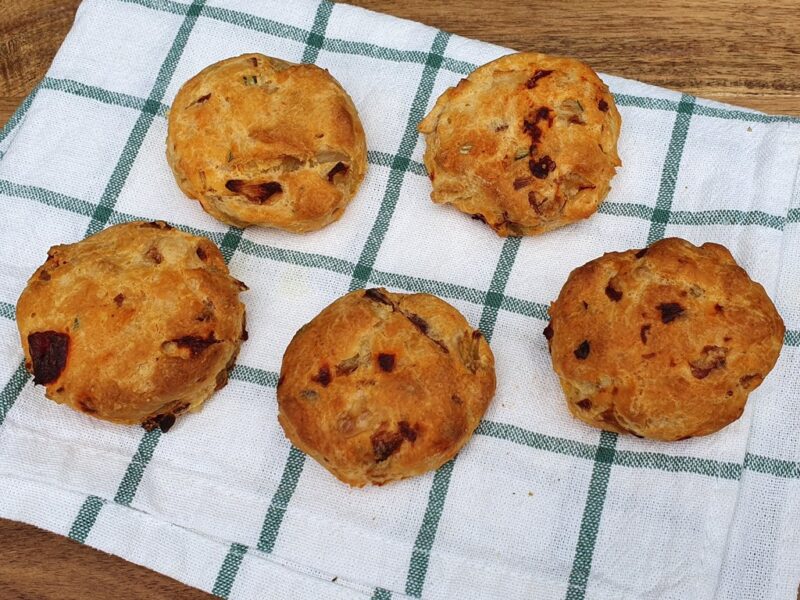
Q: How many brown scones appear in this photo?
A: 5